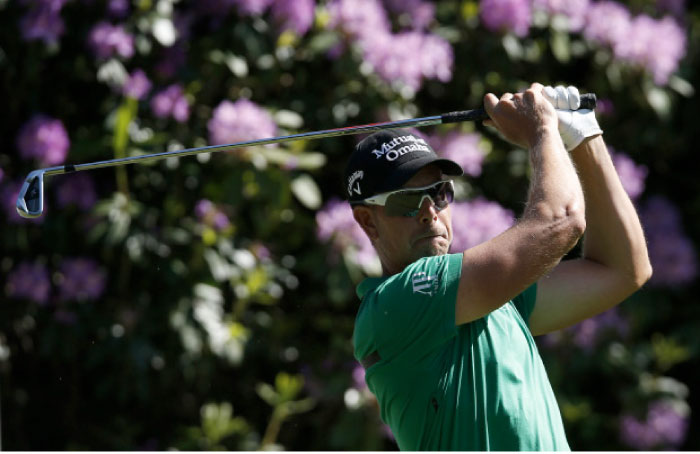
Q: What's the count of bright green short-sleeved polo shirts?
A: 1